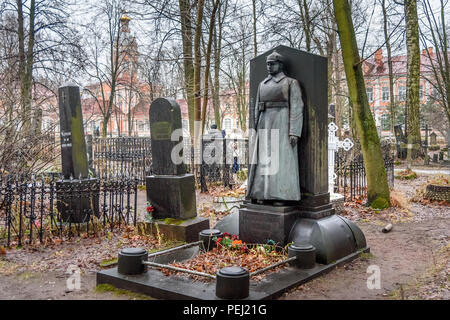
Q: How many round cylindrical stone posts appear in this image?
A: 4